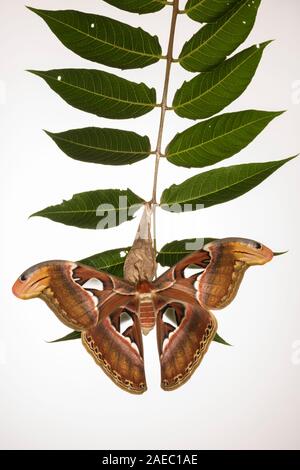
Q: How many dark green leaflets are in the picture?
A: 14